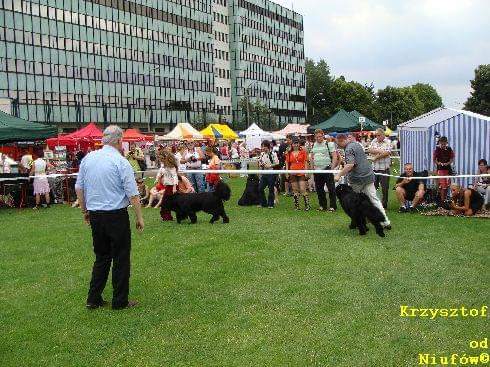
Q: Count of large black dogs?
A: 3